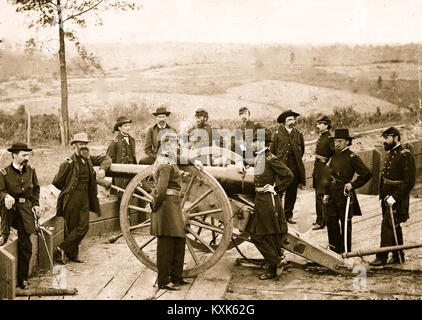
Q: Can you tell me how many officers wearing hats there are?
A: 12